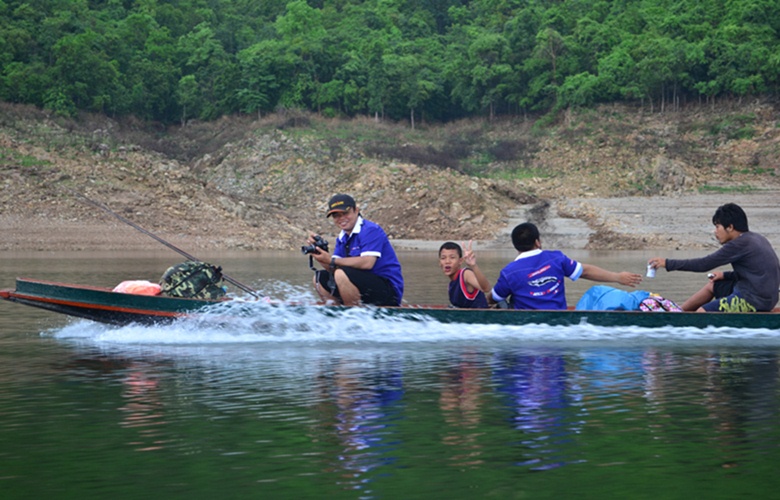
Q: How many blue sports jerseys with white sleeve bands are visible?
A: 2